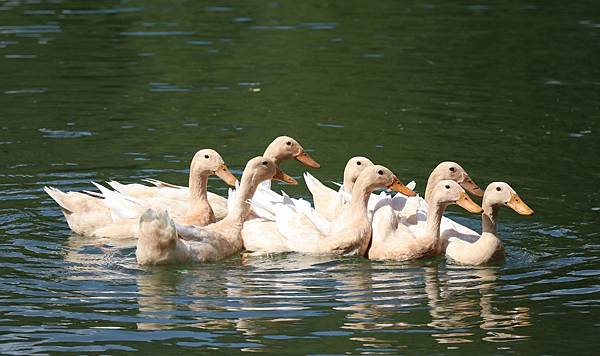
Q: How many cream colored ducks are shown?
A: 8